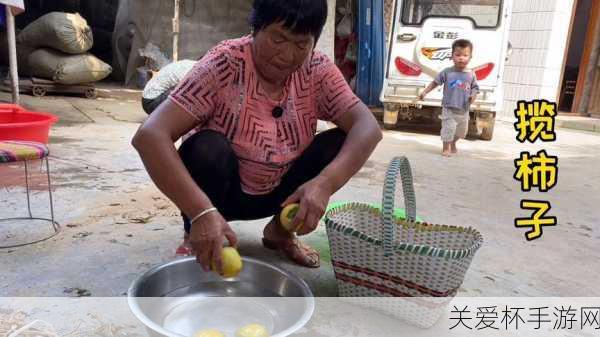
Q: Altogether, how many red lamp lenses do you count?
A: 2